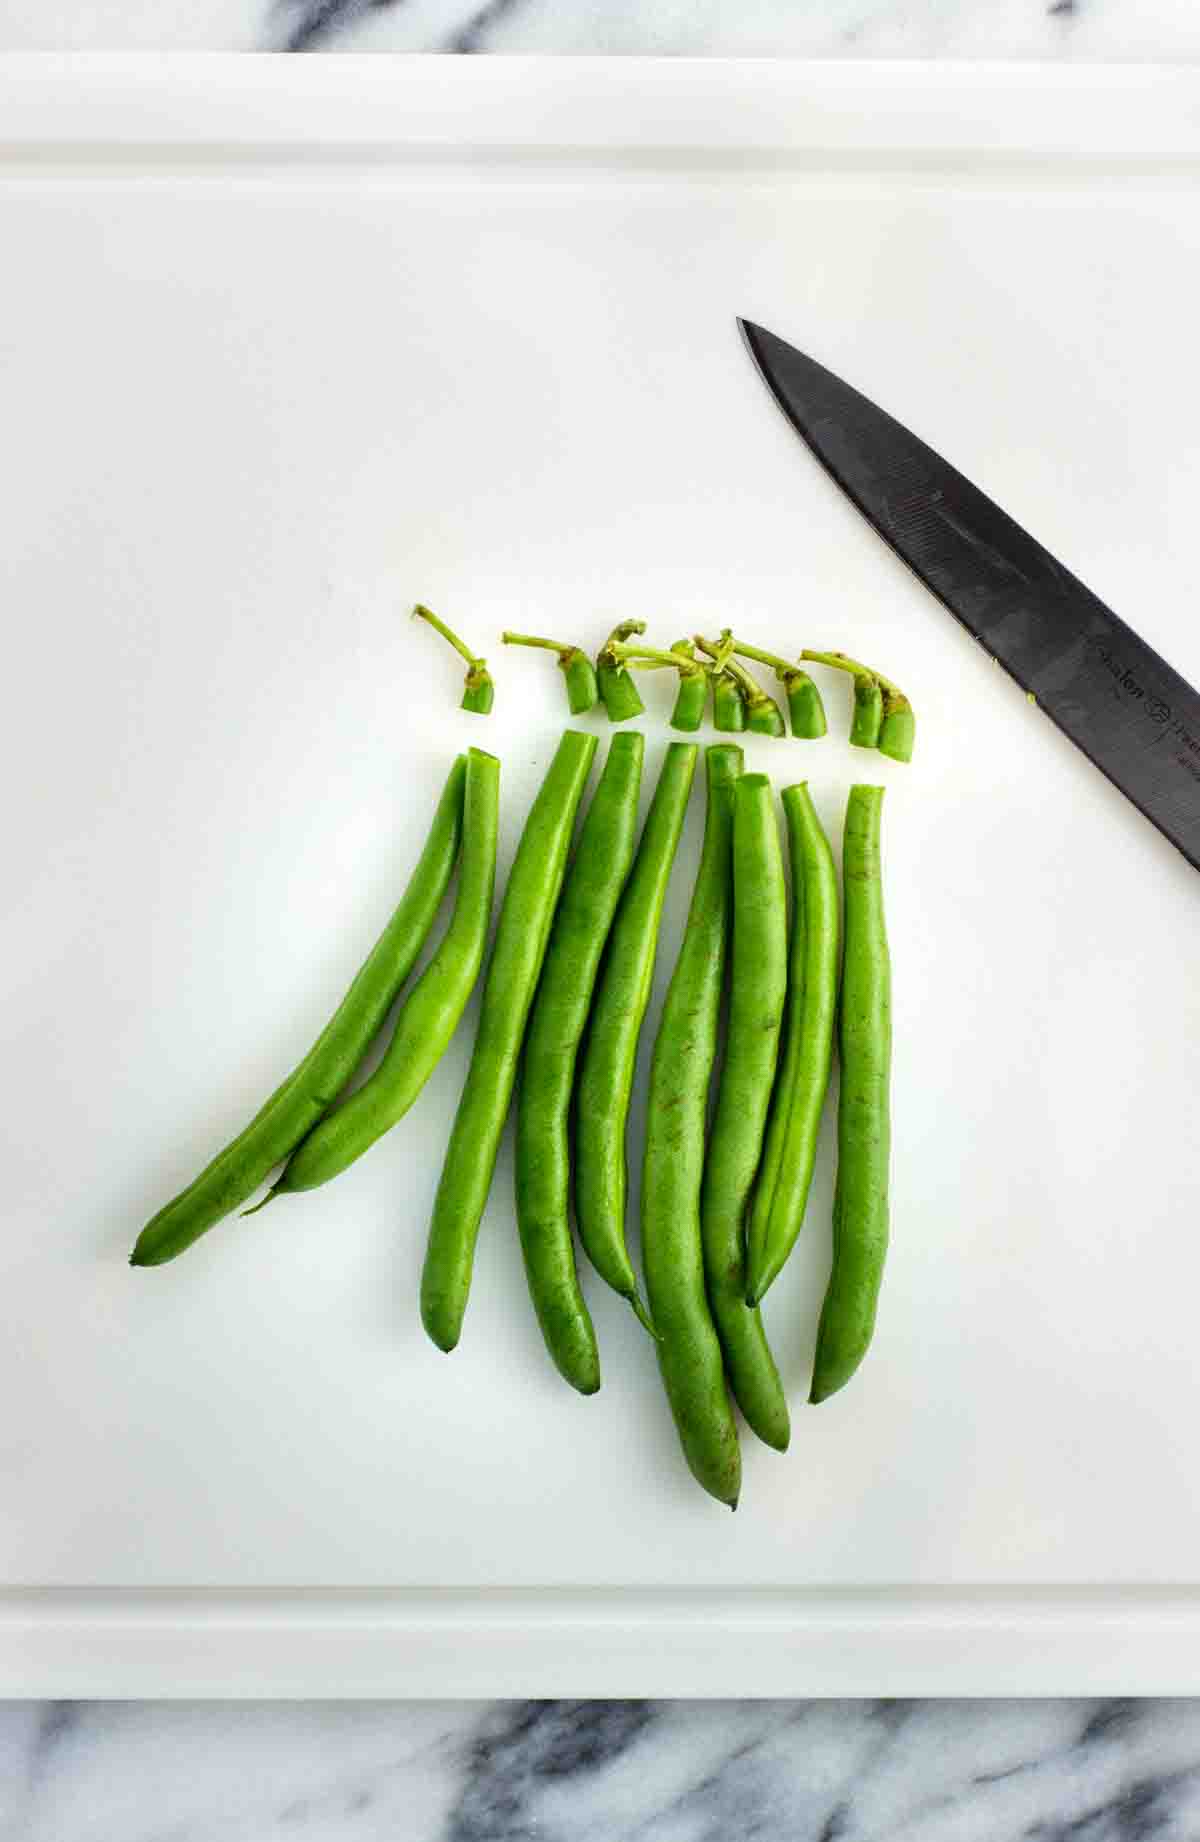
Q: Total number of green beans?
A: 9